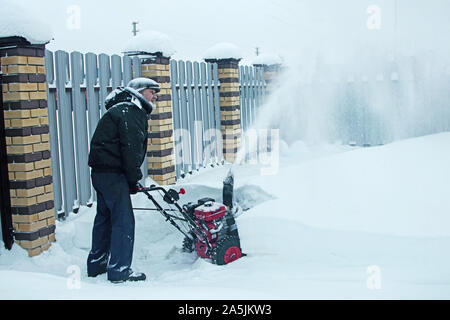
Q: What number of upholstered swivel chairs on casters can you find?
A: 0